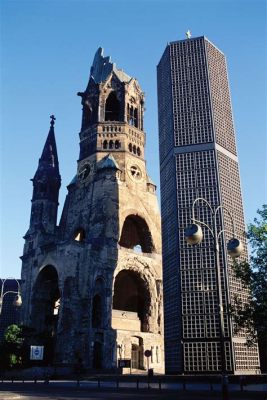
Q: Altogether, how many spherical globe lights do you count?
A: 3